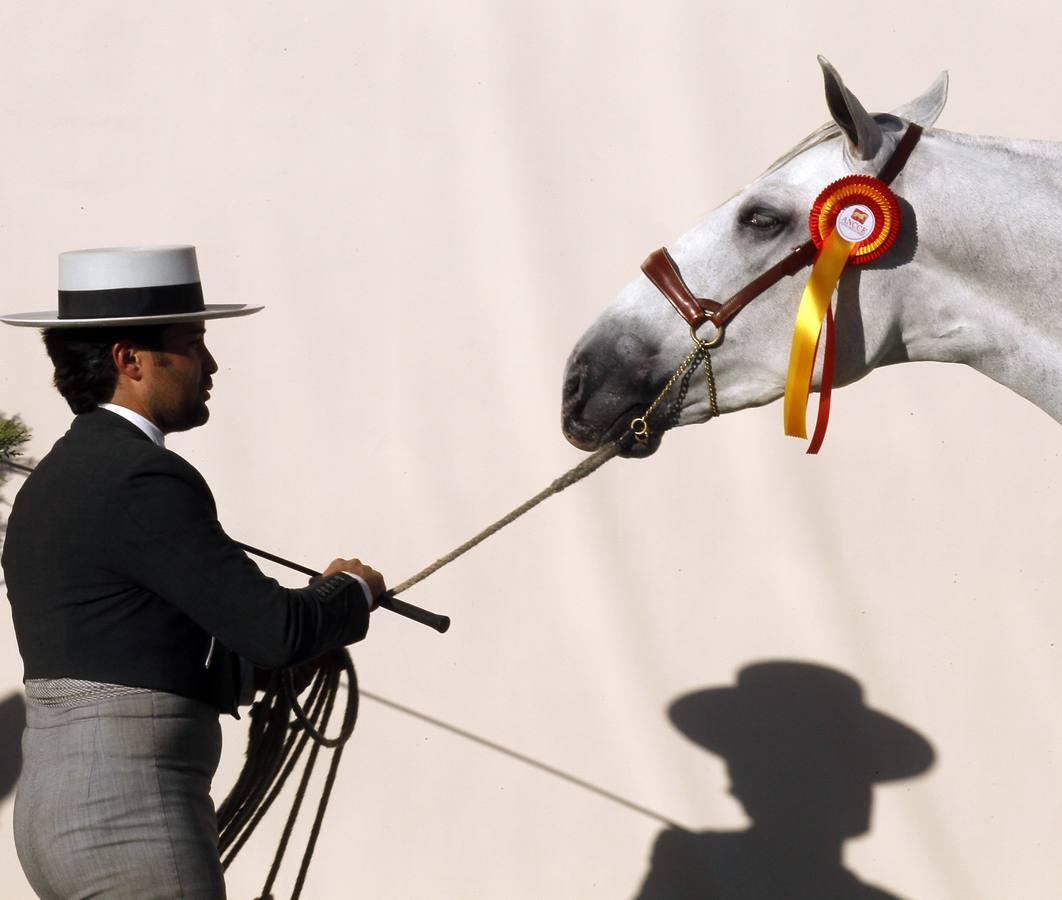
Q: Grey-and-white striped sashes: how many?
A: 1